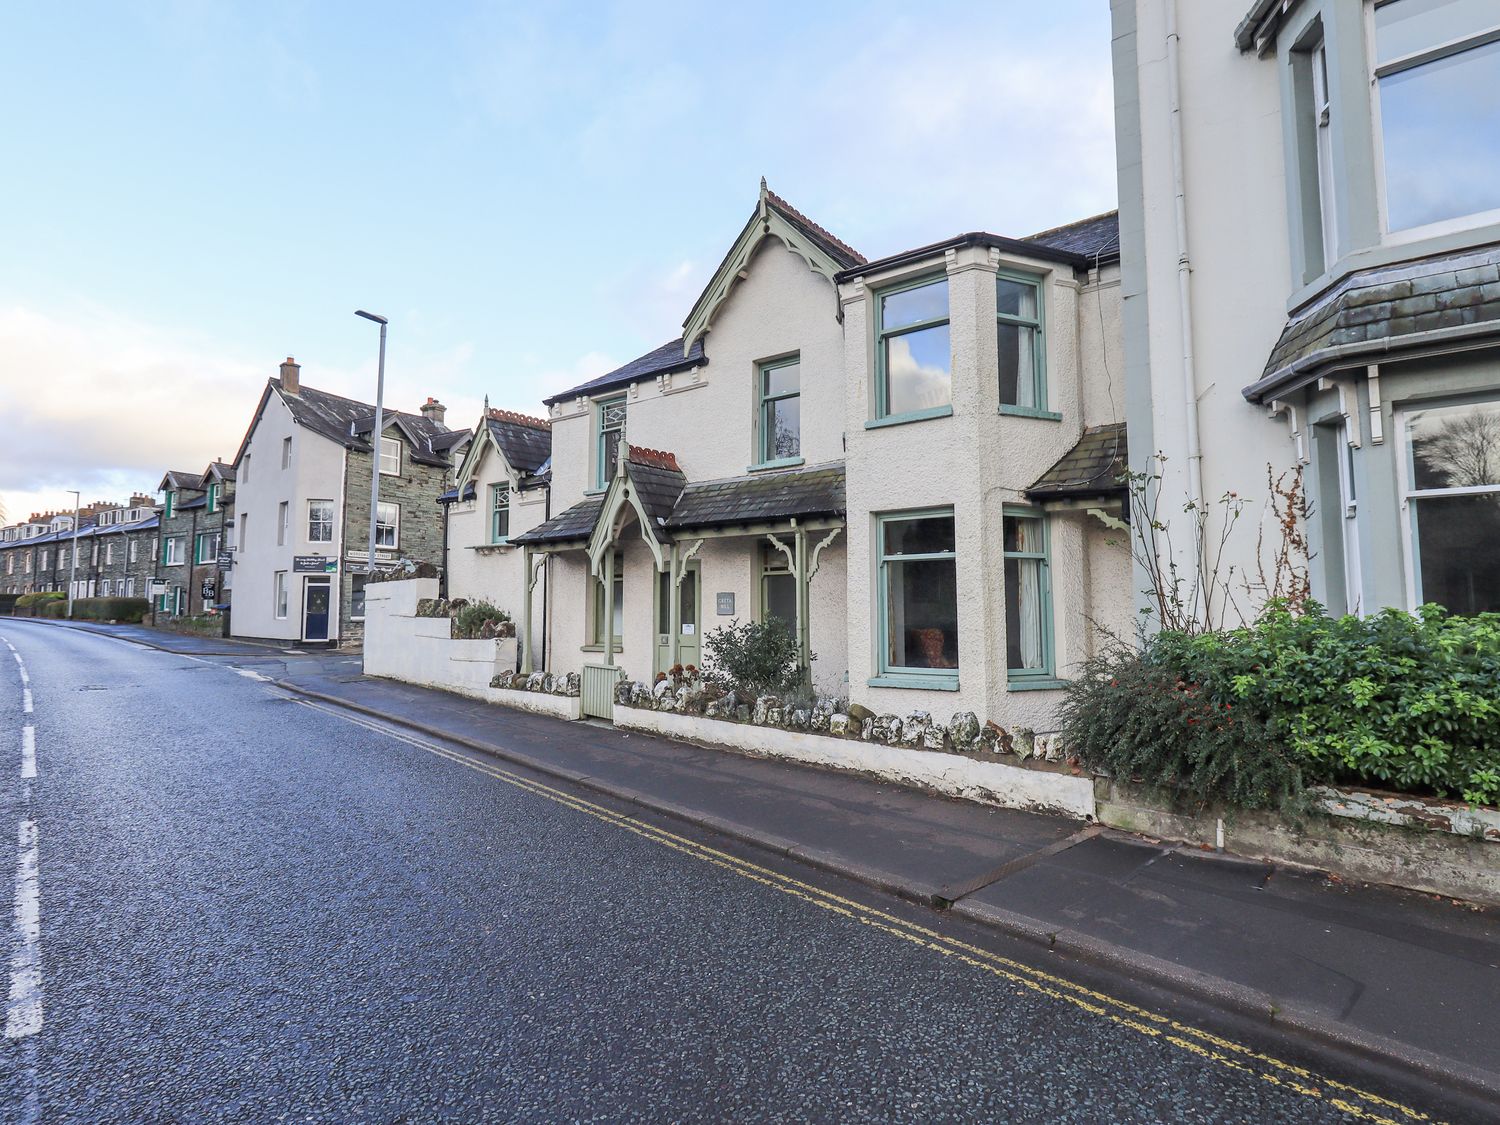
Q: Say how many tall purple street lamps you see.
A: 0